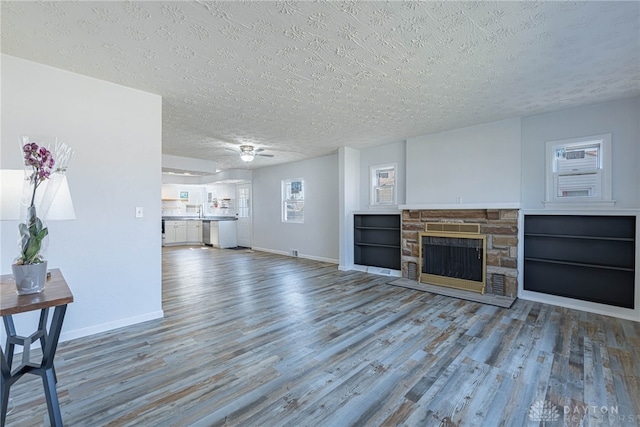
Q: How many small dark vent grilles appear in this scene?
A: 2